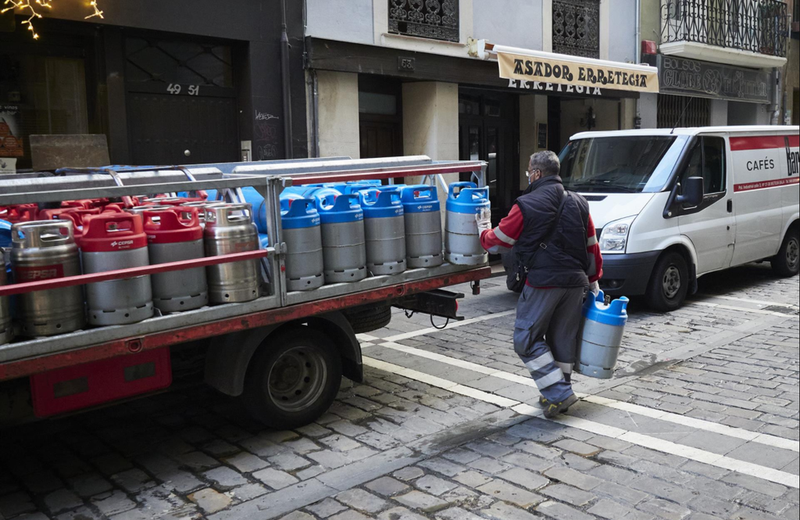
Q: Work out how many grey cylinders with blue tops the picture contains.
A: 6